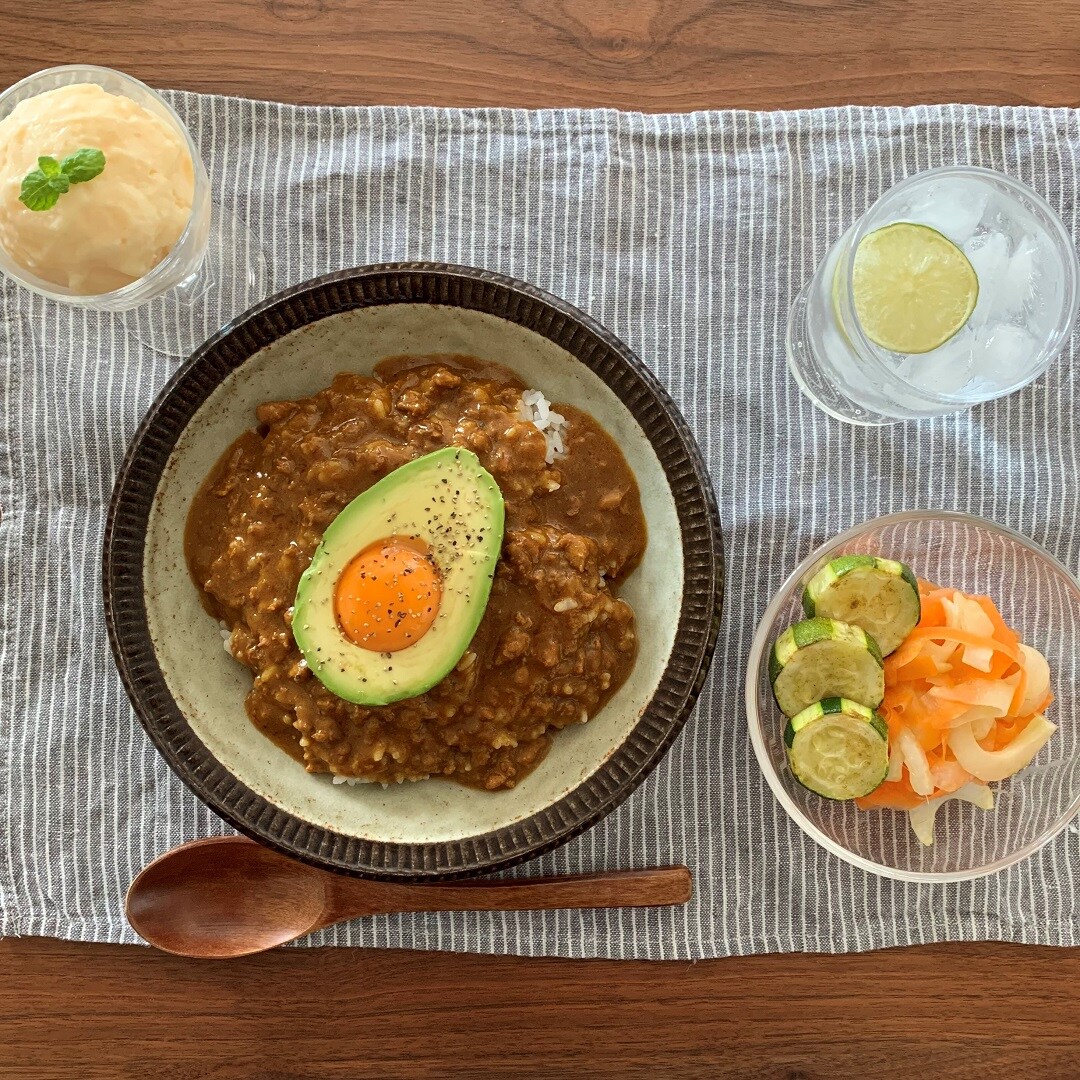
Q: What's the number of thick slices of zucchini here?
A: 3